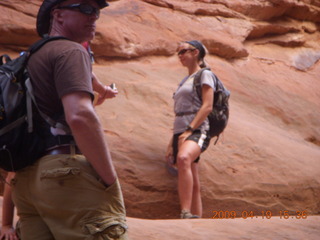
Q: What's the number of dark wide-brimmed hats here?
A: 1